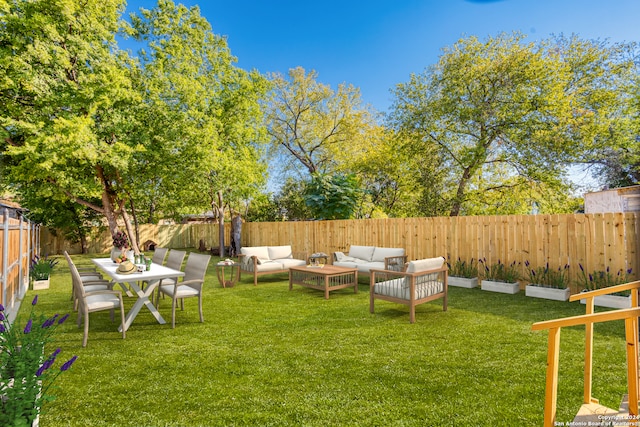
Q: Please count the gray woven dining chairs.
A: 6